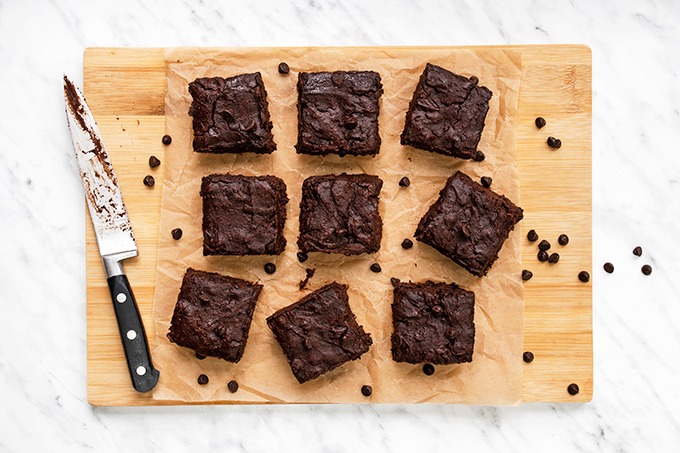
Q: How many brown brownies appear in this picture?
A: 9